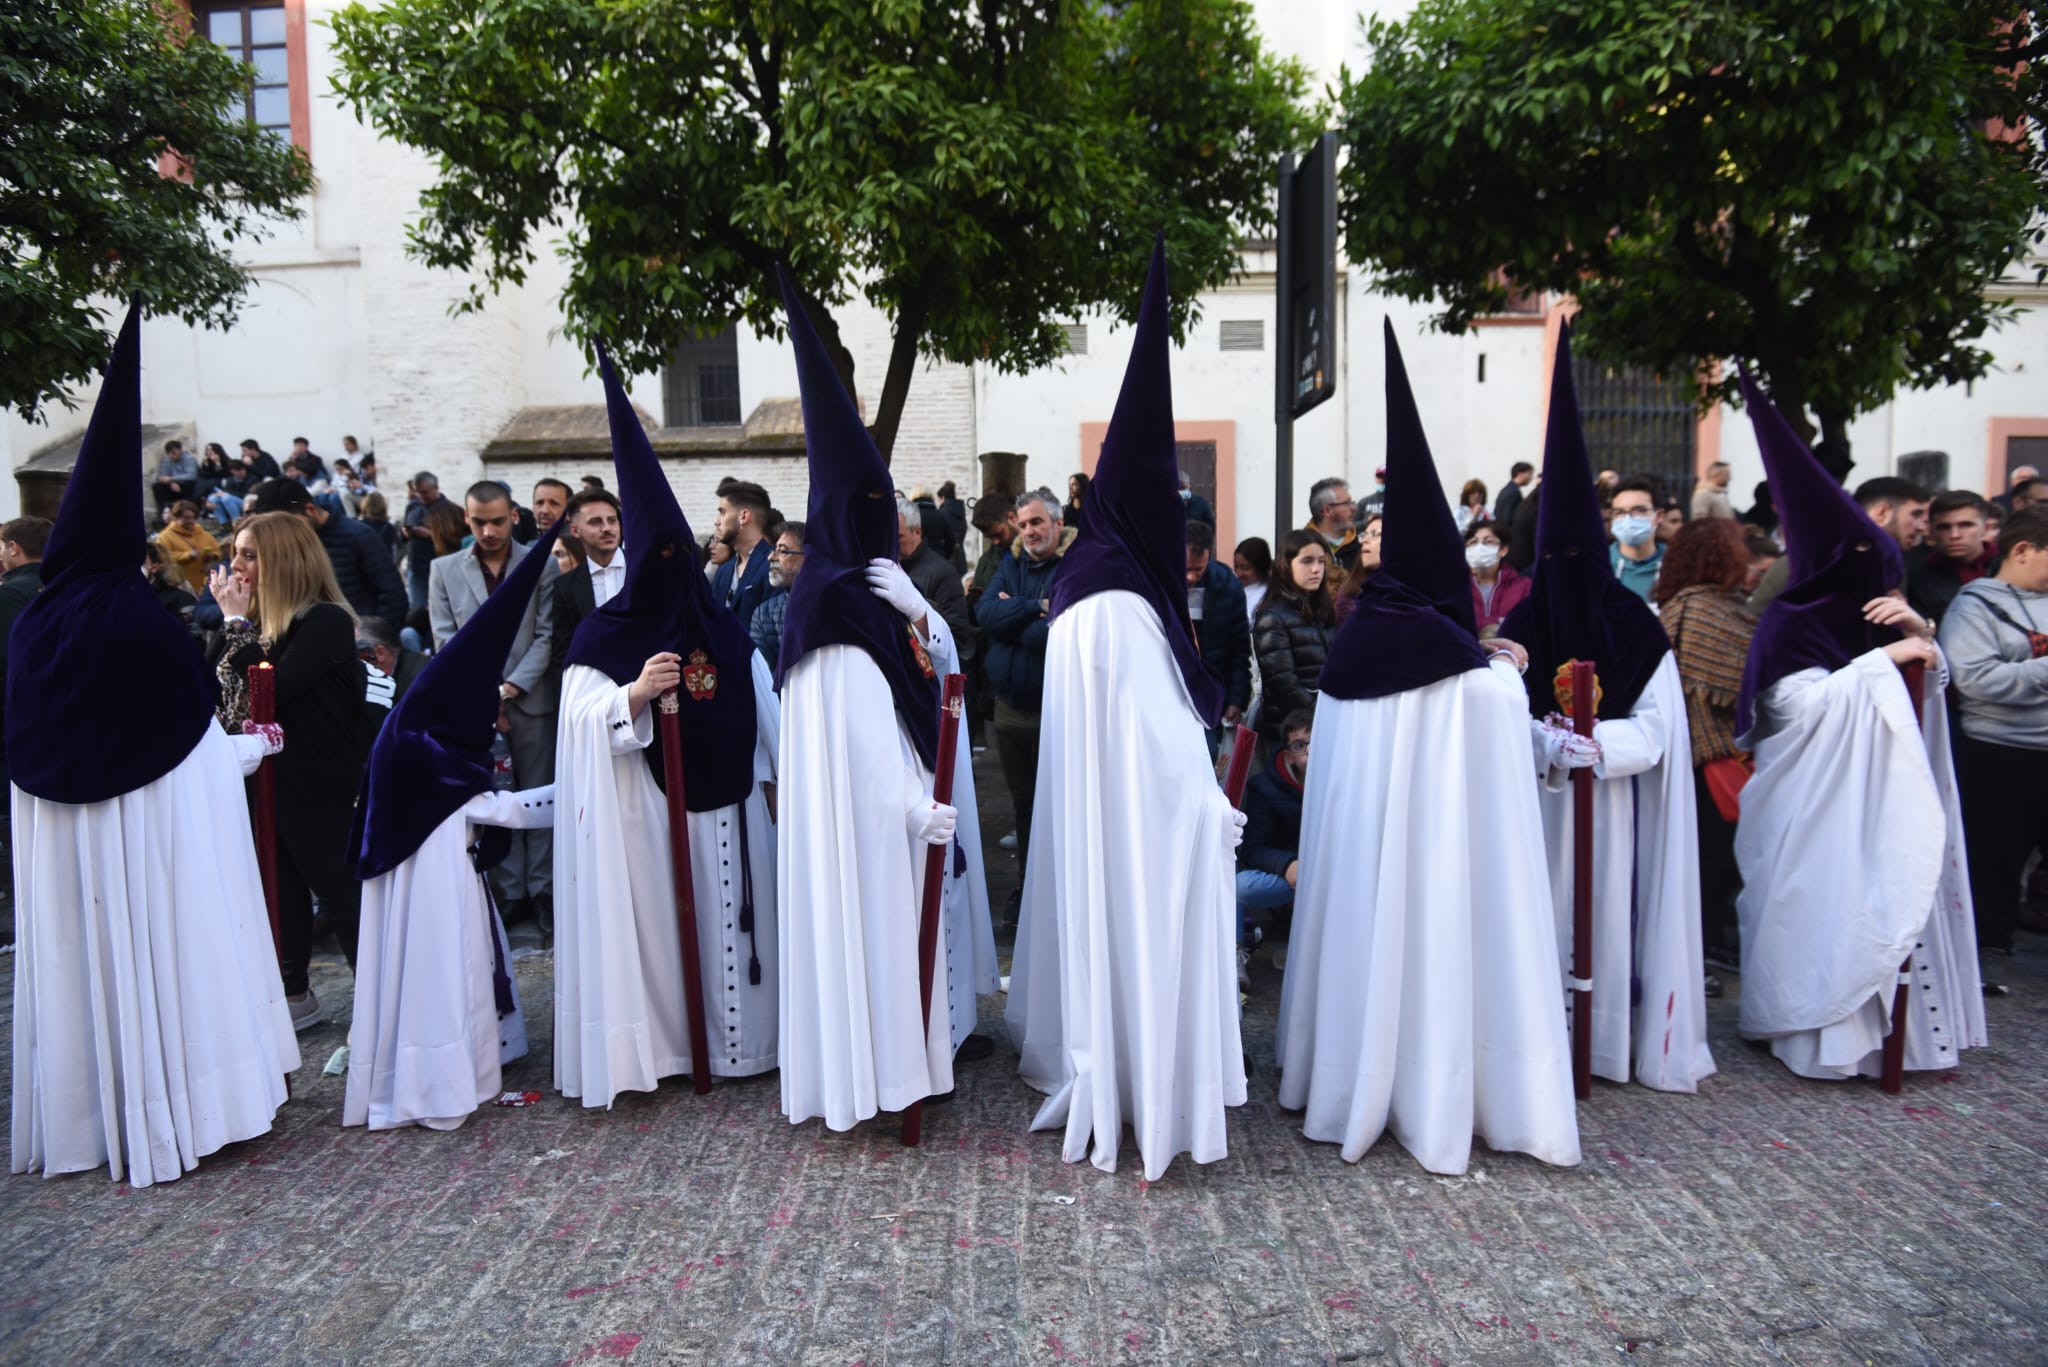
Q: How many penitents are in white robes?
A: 8